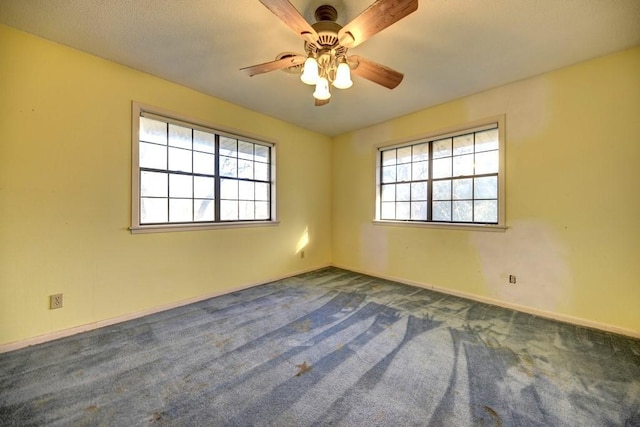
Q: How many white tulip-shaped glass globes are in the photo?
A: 3